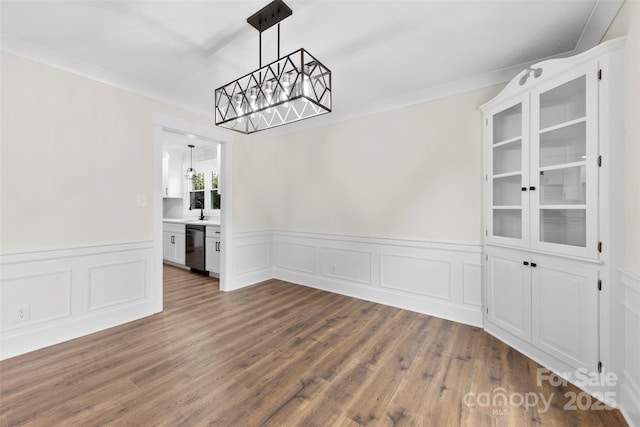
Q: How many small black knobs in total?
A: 4